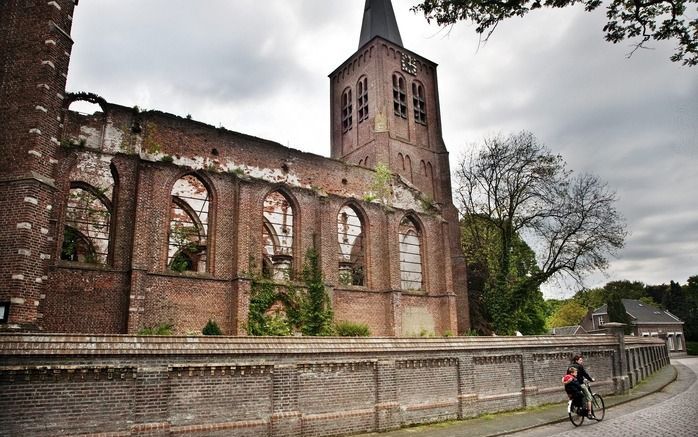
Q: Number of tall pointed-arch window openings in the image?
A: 5